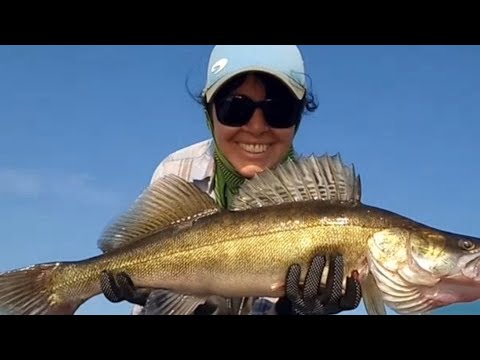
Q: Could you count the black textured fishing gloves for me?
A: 2